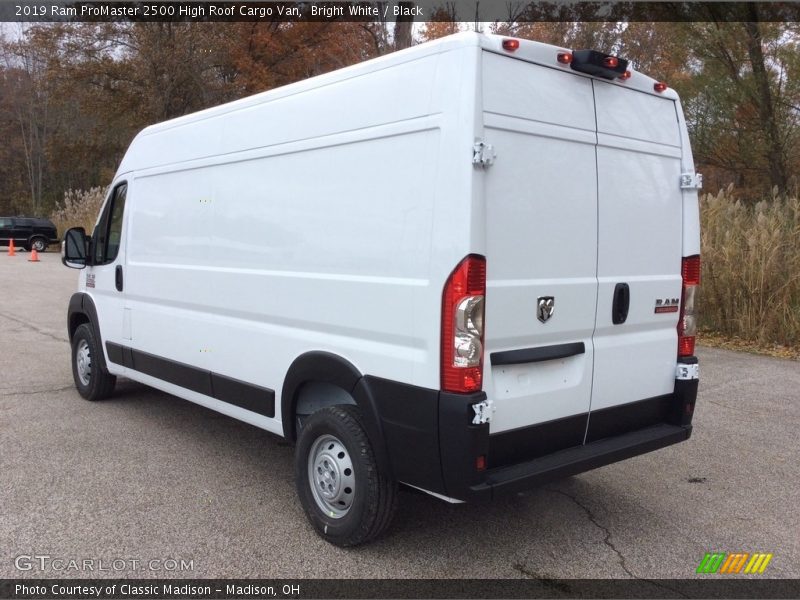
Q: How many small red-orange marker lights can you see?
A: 5